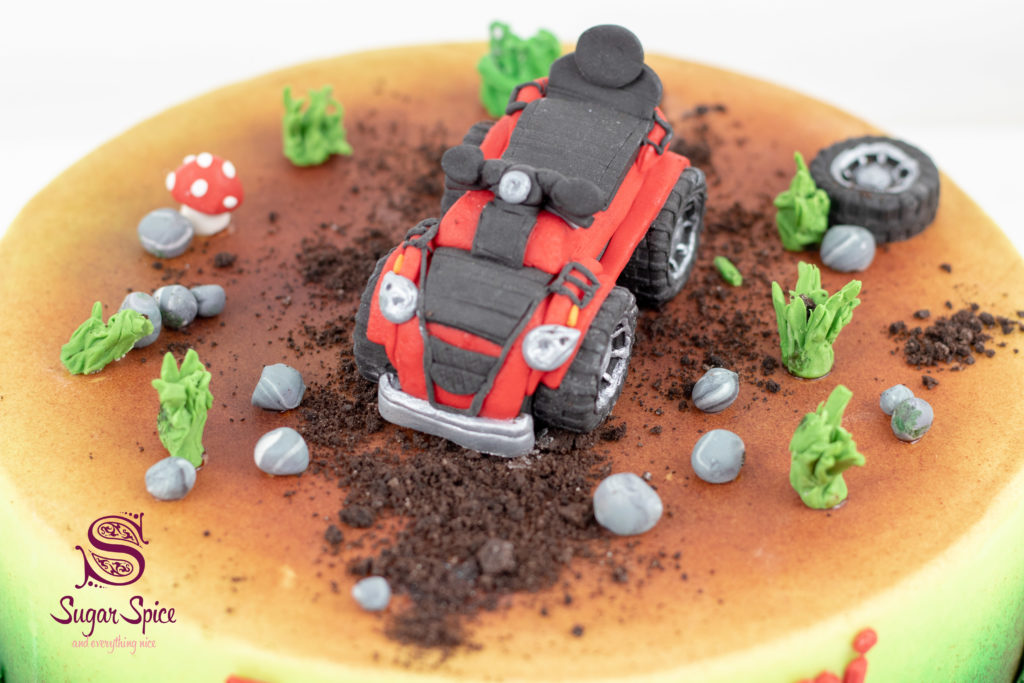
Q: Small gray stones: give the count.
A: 14